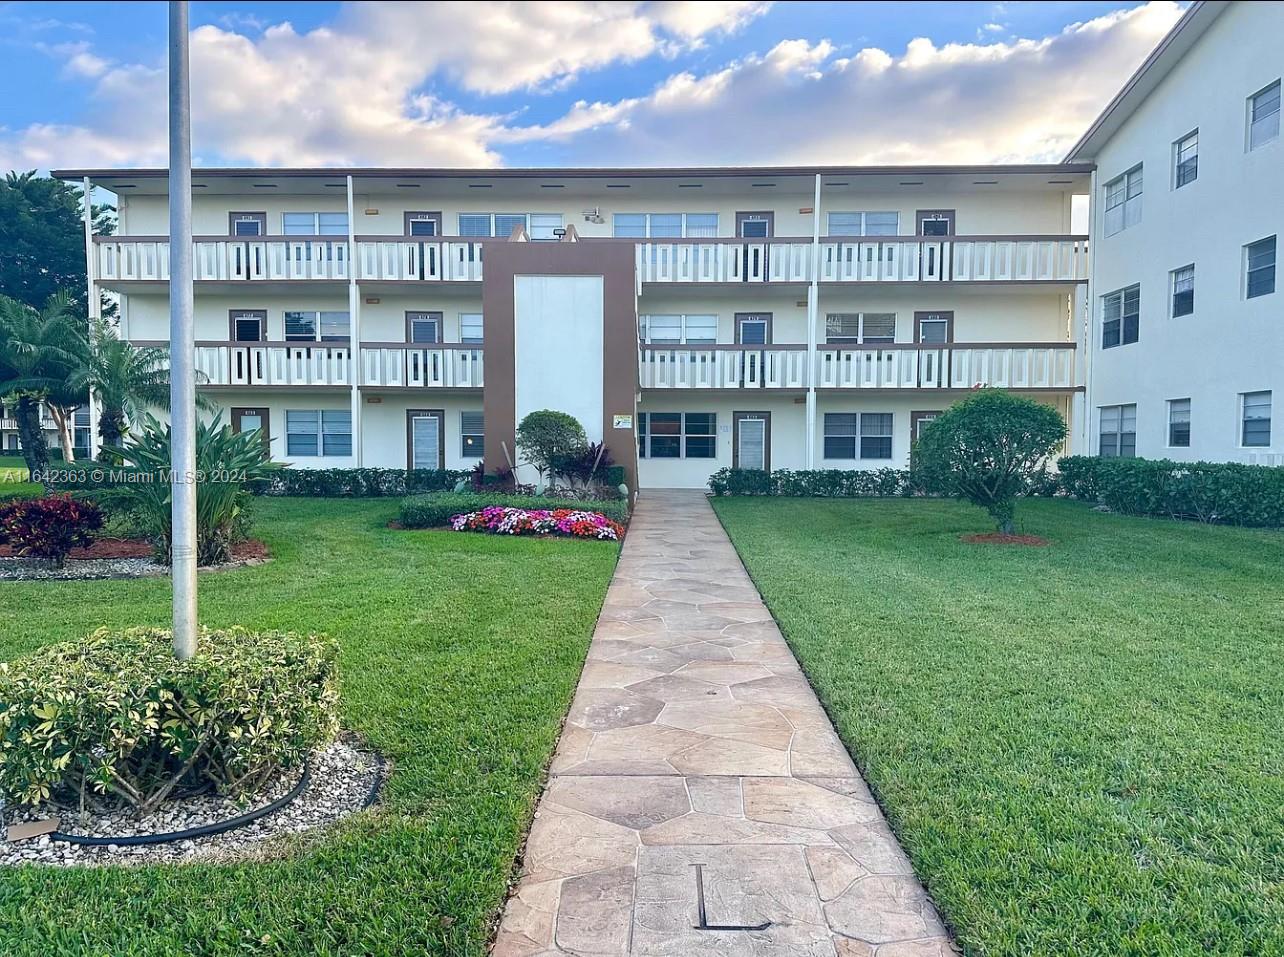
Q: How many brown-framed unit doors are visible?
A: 12